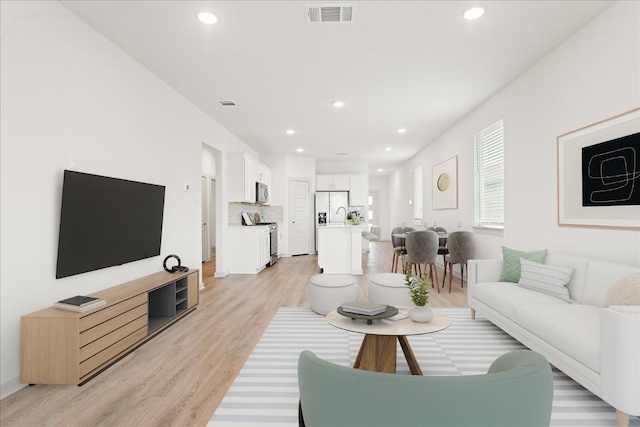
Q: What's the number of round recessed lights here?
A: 8